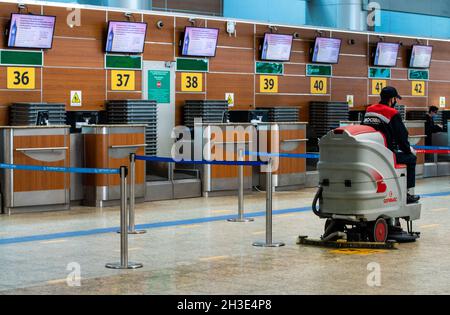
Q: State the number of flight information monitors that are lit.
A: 7